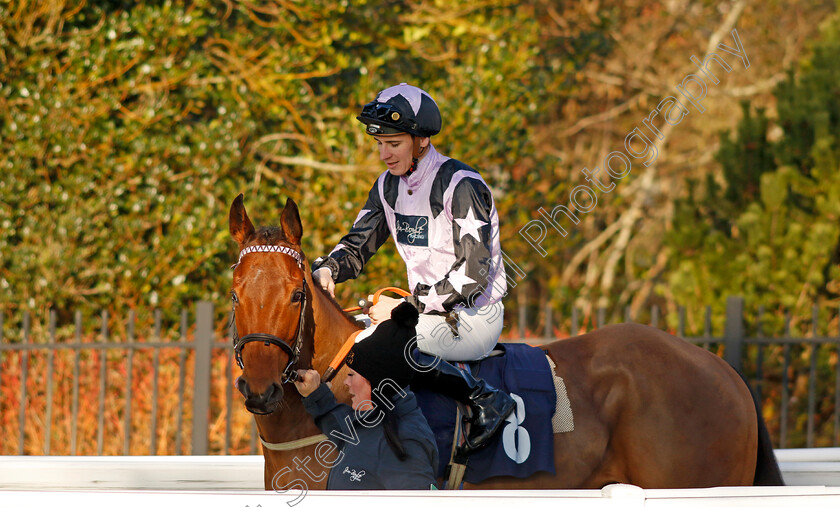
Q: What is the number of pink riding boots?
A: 0